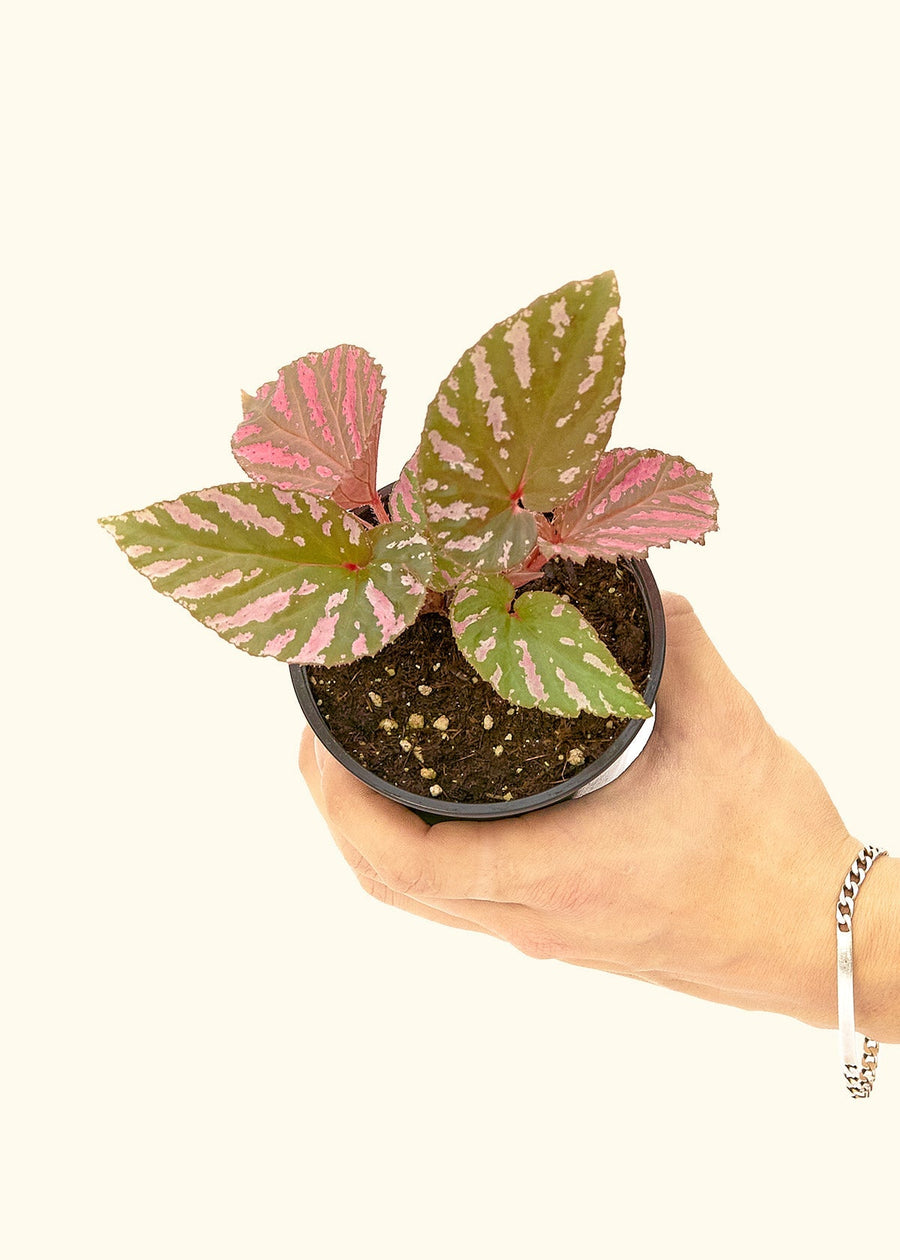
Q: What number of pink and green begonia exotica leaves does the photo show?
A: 6